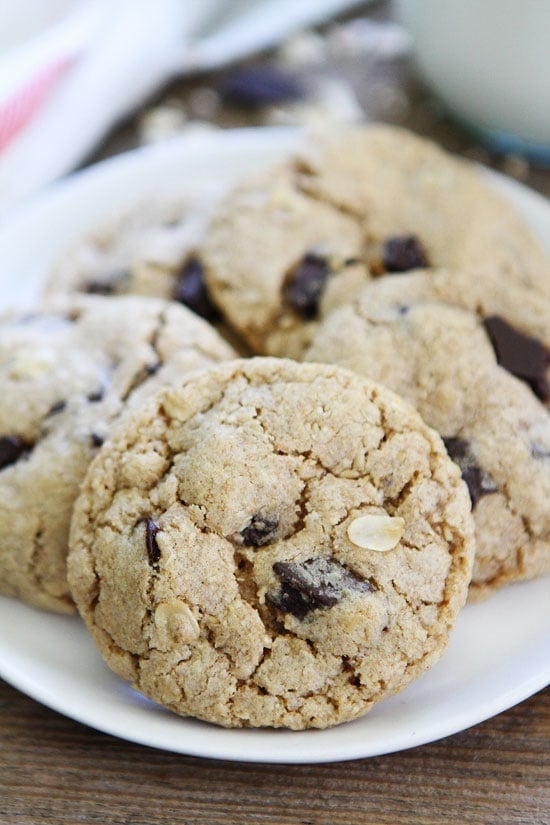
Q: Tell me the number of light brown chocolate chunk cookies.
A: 5